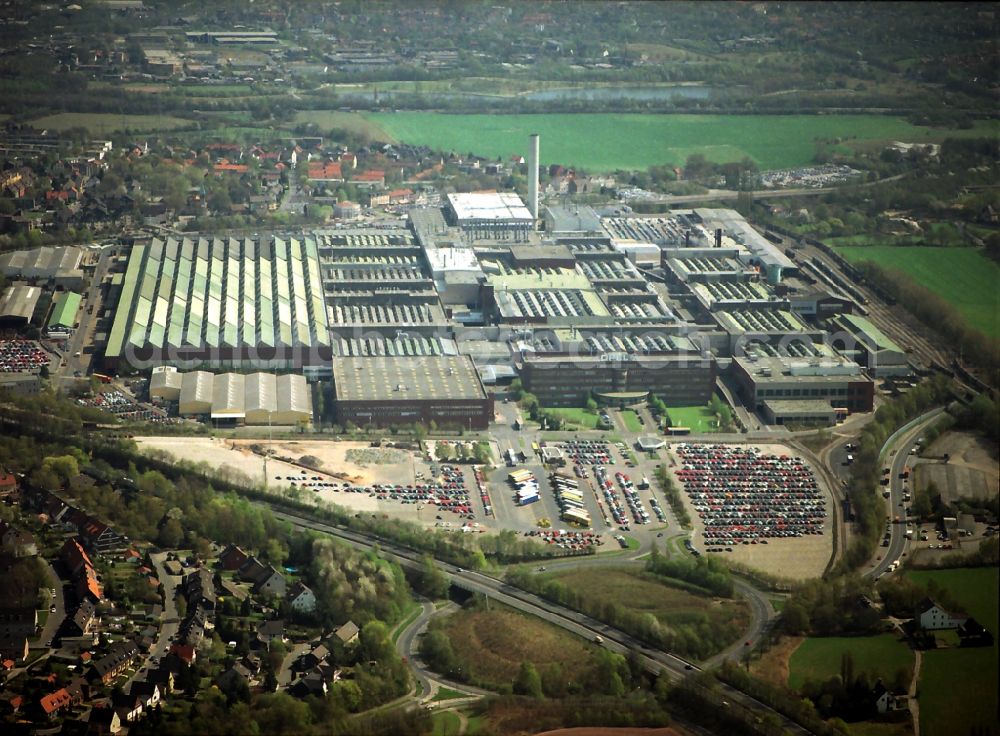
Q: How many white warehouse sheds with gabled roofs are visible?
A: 5